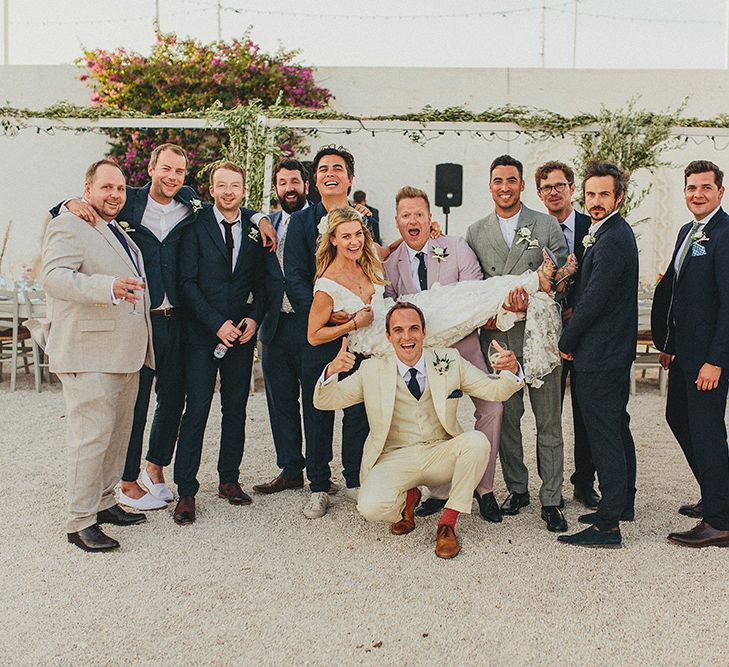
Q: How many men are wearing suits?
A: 11